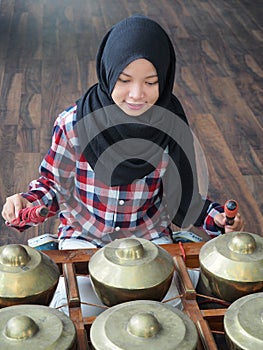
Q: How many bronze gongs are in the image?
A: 6